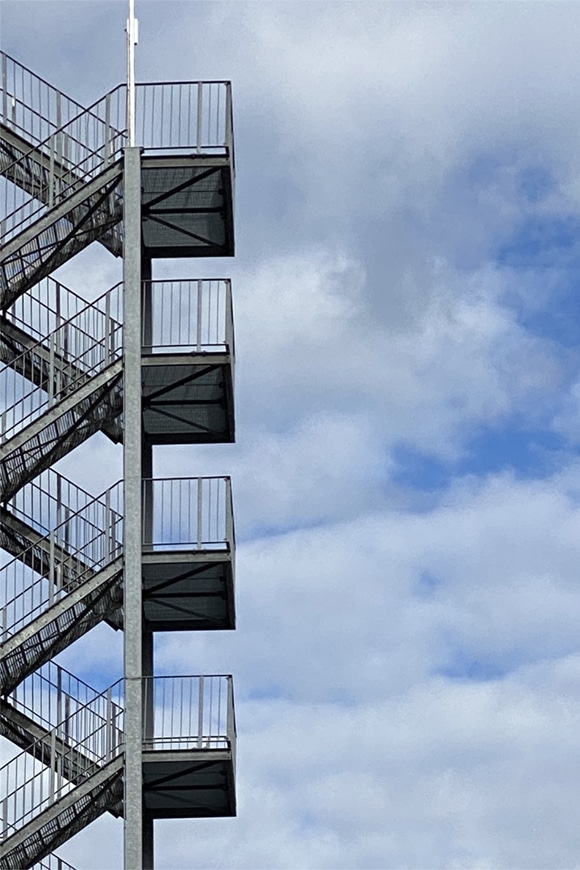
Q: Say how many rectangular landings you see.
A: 4